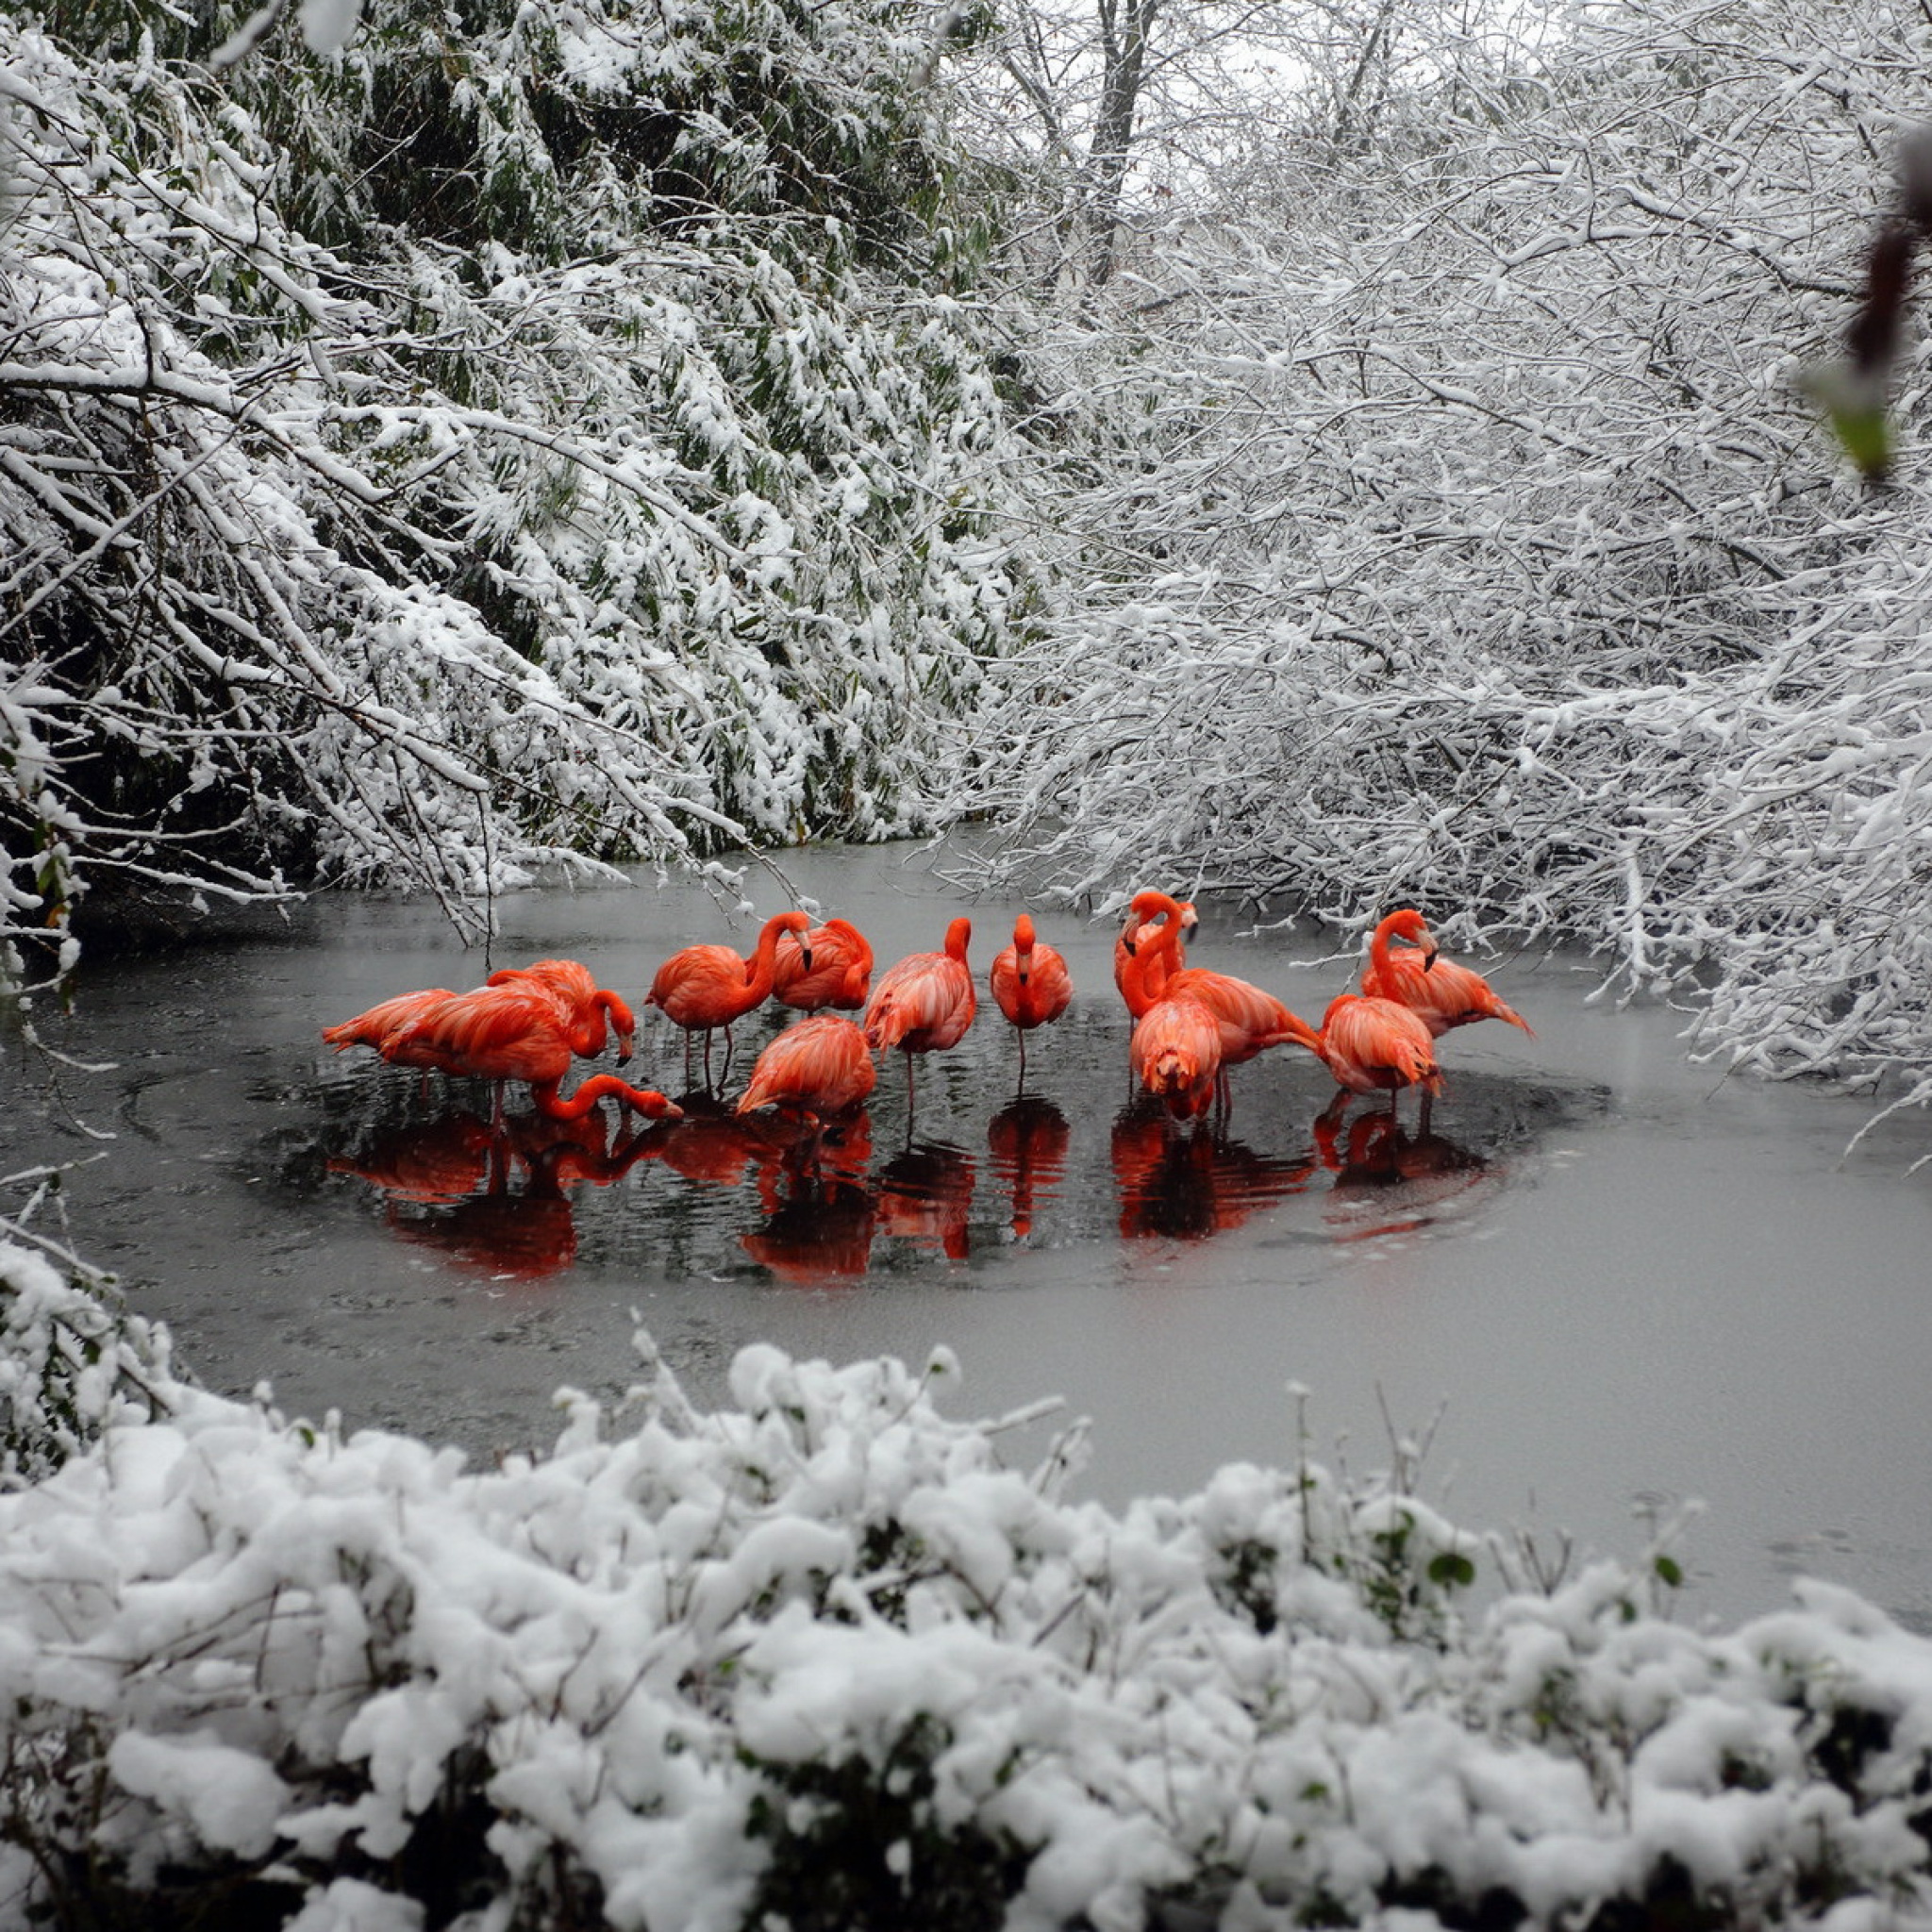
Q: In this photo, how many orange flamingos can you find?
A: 13